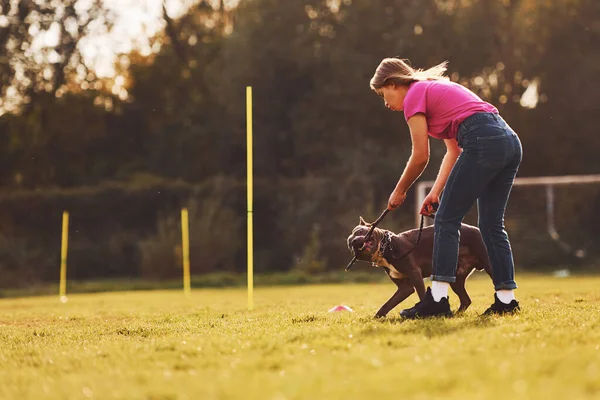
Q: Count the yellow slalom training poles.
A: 3